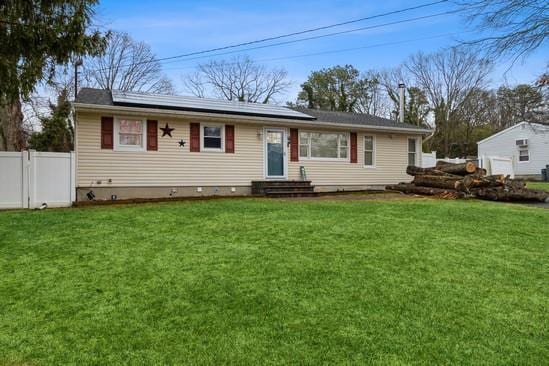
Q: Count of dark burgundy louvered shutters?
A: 6